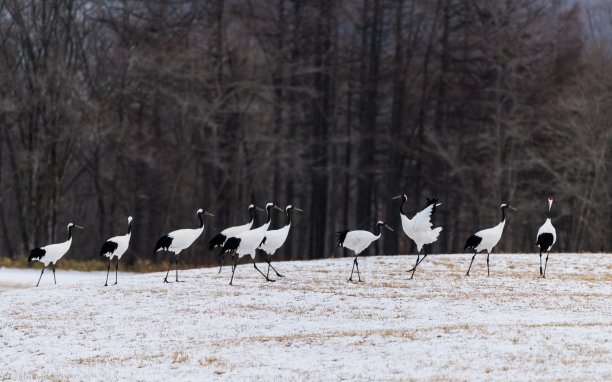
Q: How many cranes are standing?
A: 10